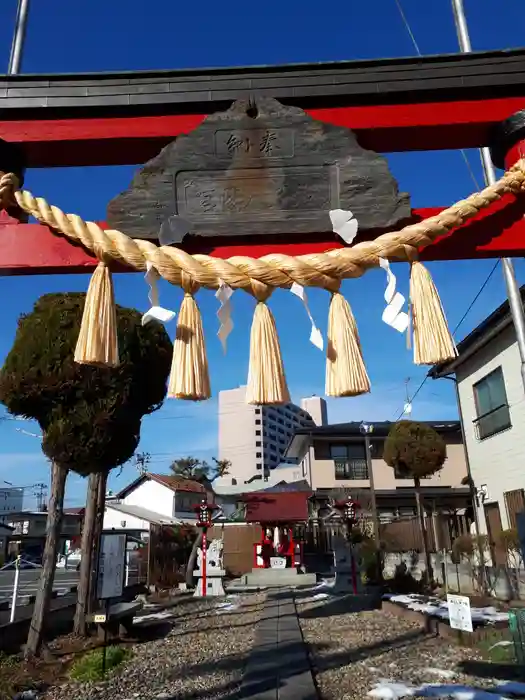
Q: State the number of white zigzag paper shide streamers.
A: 4